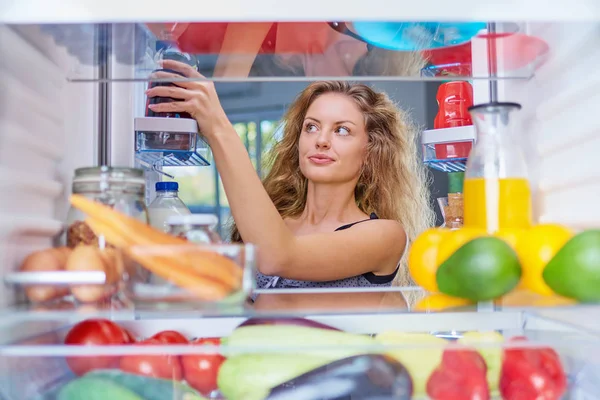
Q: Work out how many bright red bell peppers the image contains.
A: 2